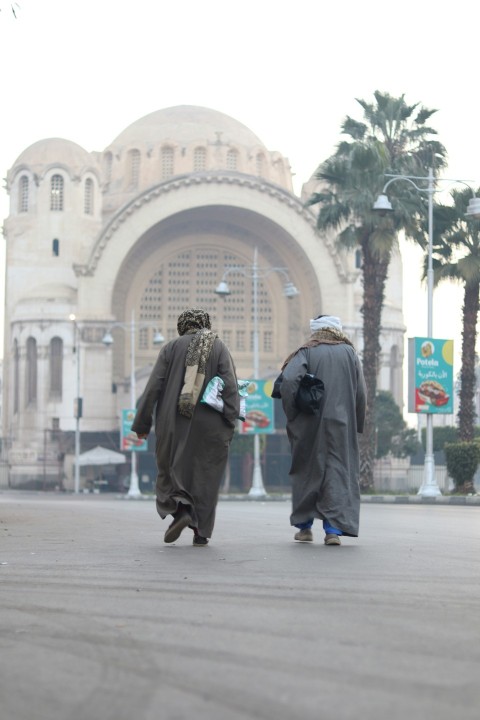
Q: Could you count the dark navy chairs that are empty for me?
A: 0